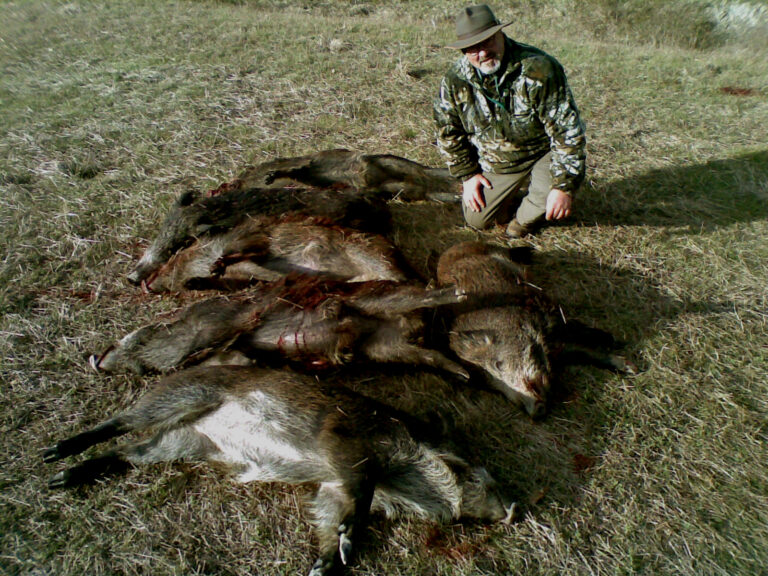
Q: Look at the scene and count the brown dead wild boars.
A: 6